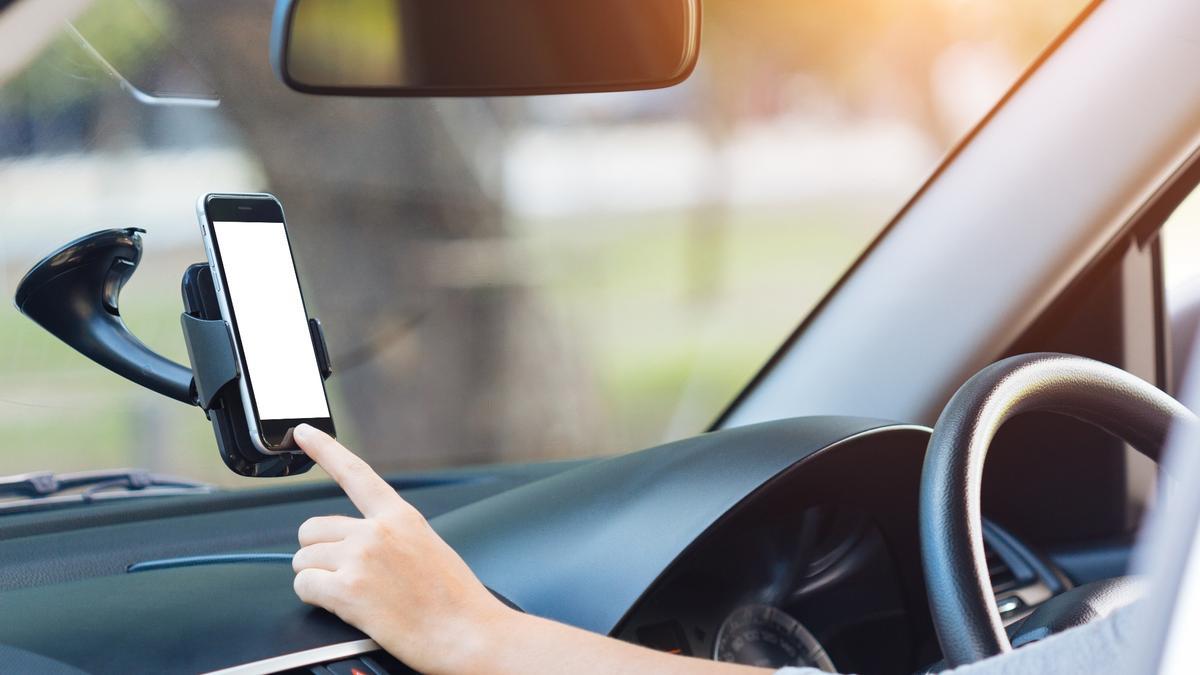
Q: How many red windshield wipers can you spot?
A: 0